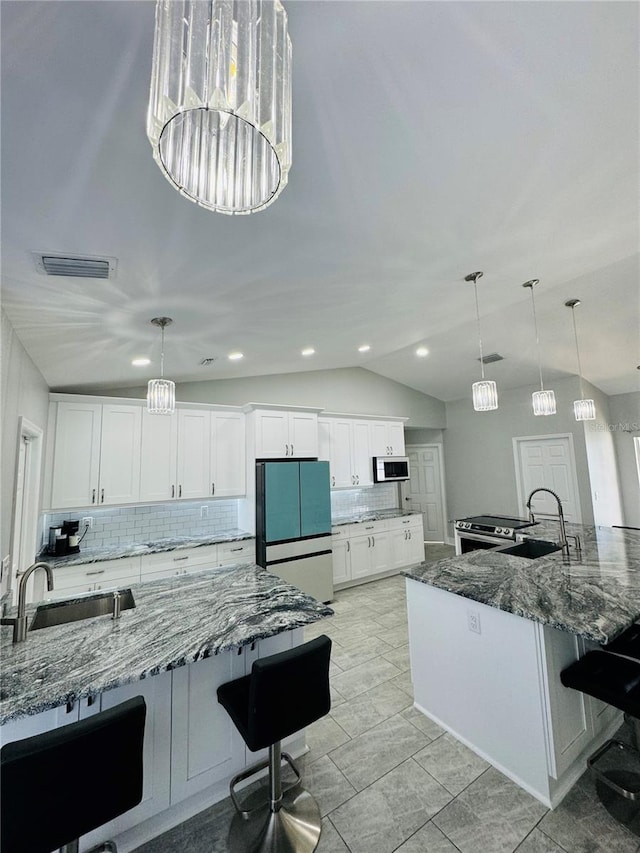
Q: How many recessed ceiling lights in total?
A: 5